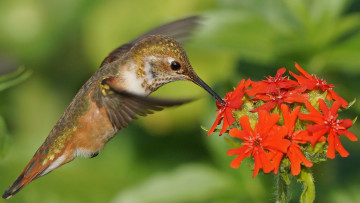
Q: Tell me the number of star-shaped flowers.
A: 7